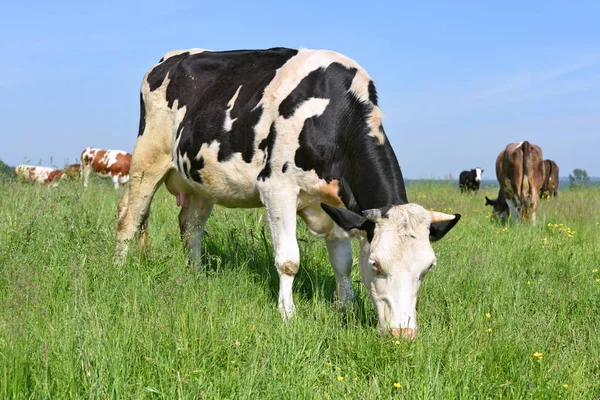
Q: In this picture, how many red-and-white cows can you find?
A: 2